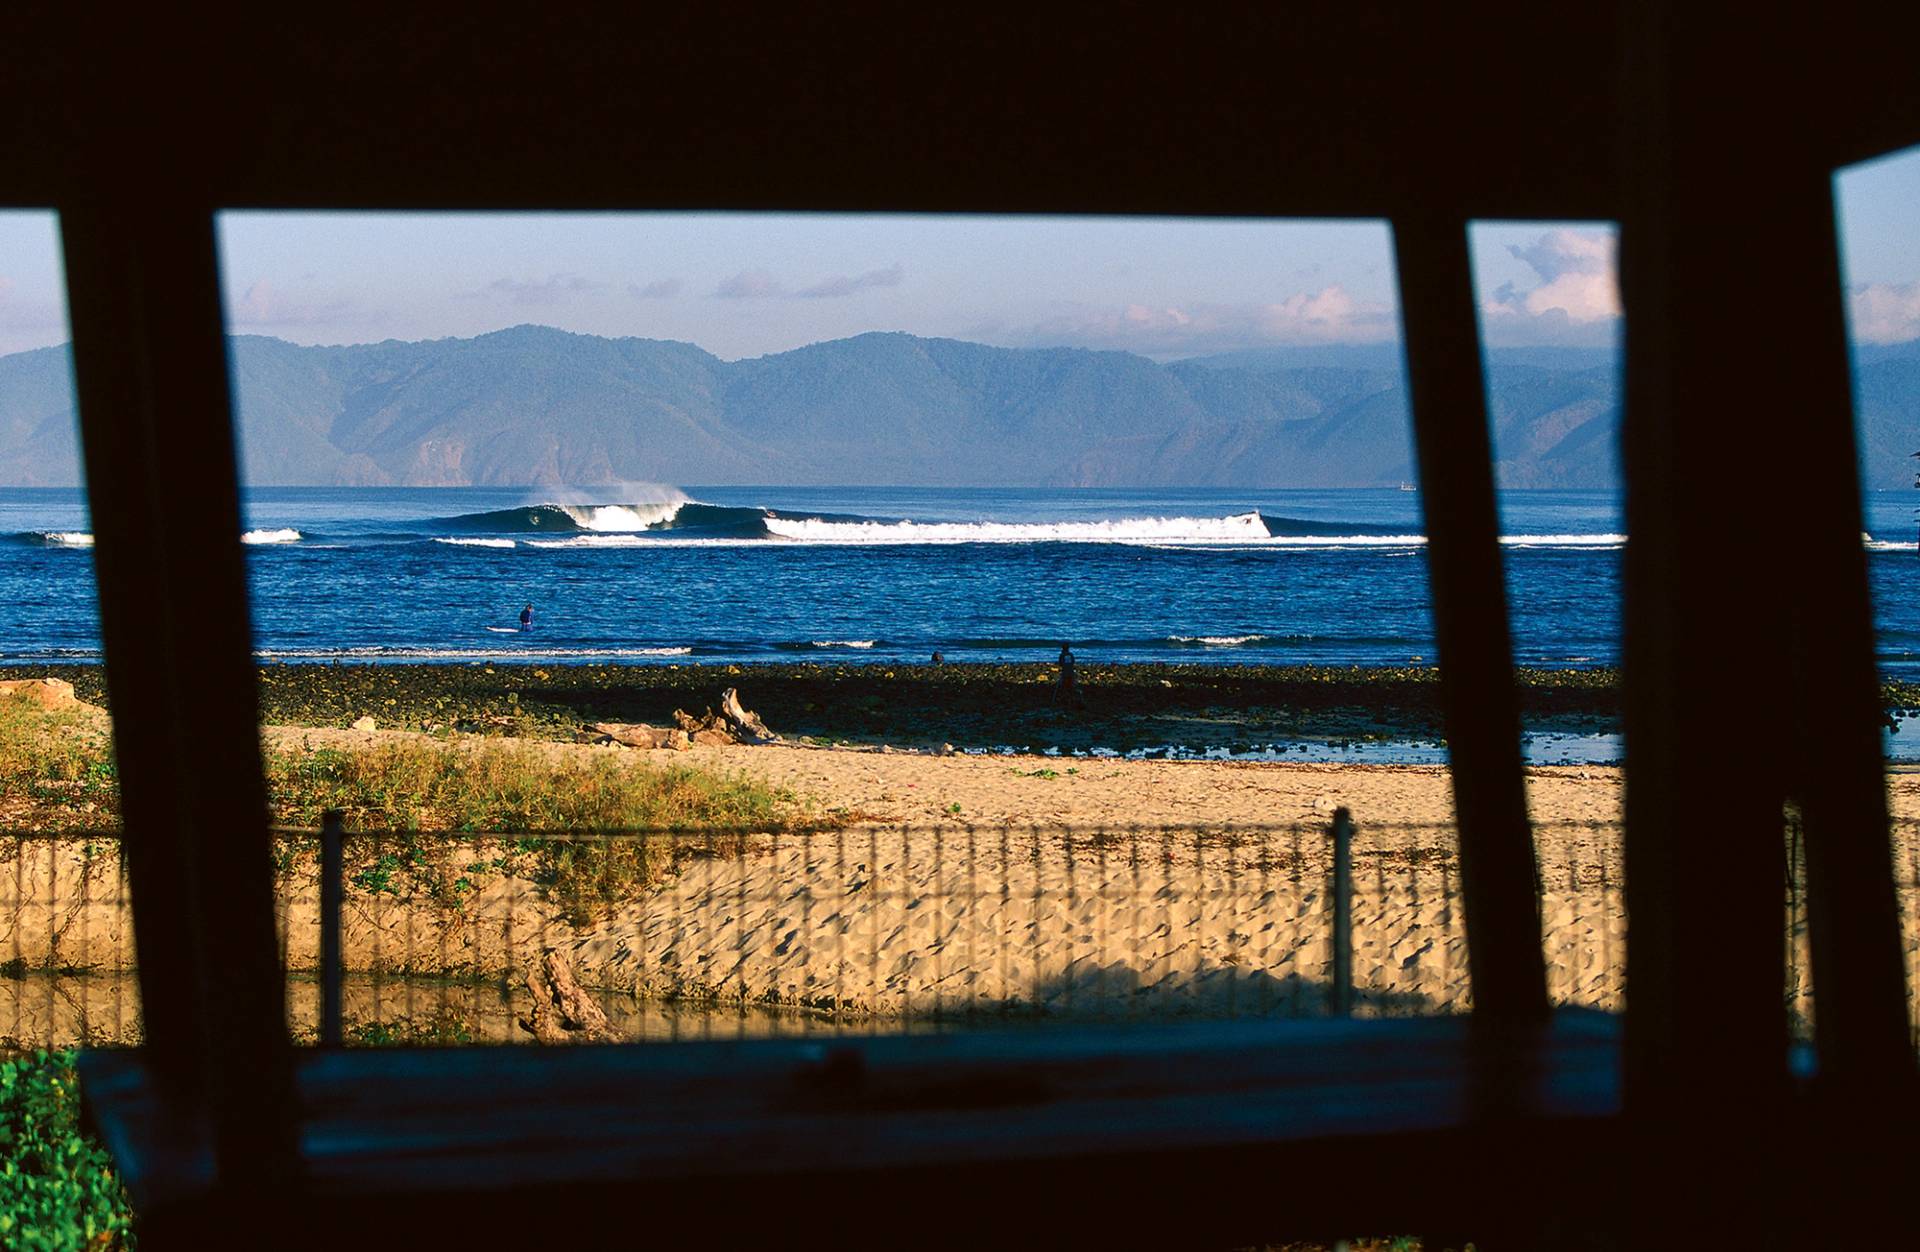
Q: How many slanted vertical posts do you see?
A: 3